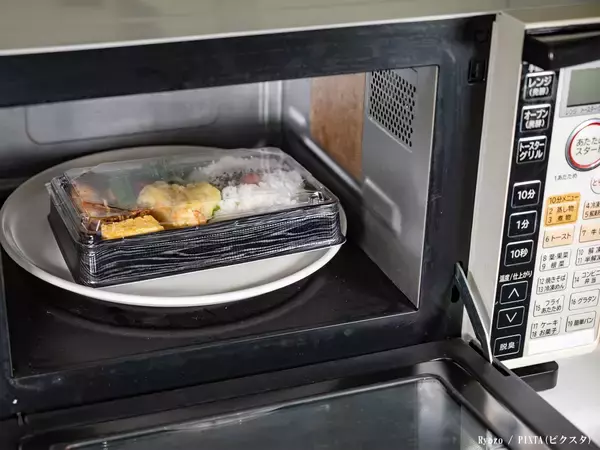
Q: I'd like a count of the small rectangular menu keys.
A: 12